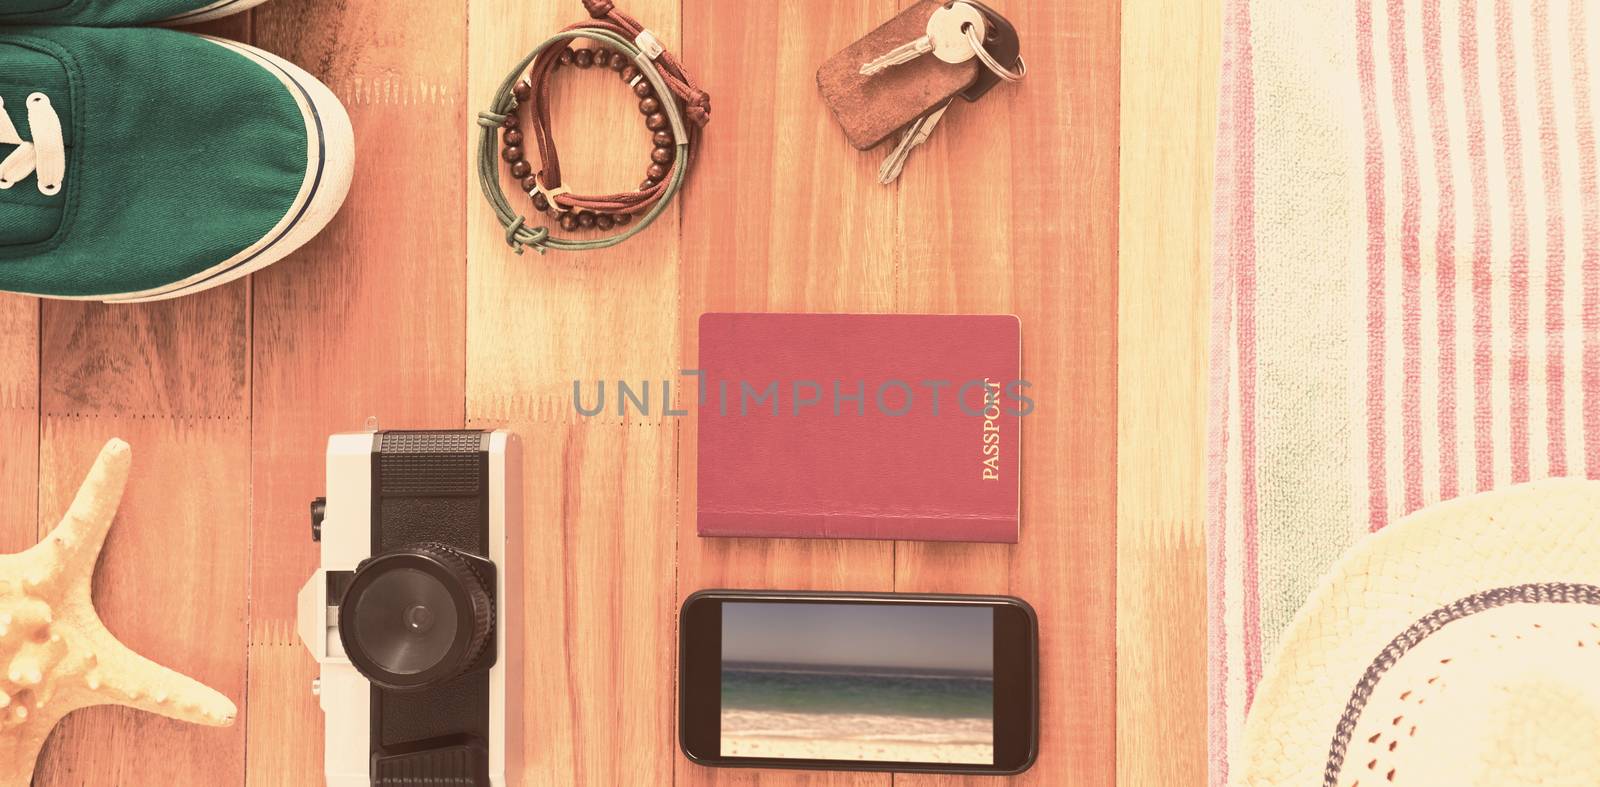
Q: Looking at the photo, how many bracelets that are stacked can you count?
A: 3